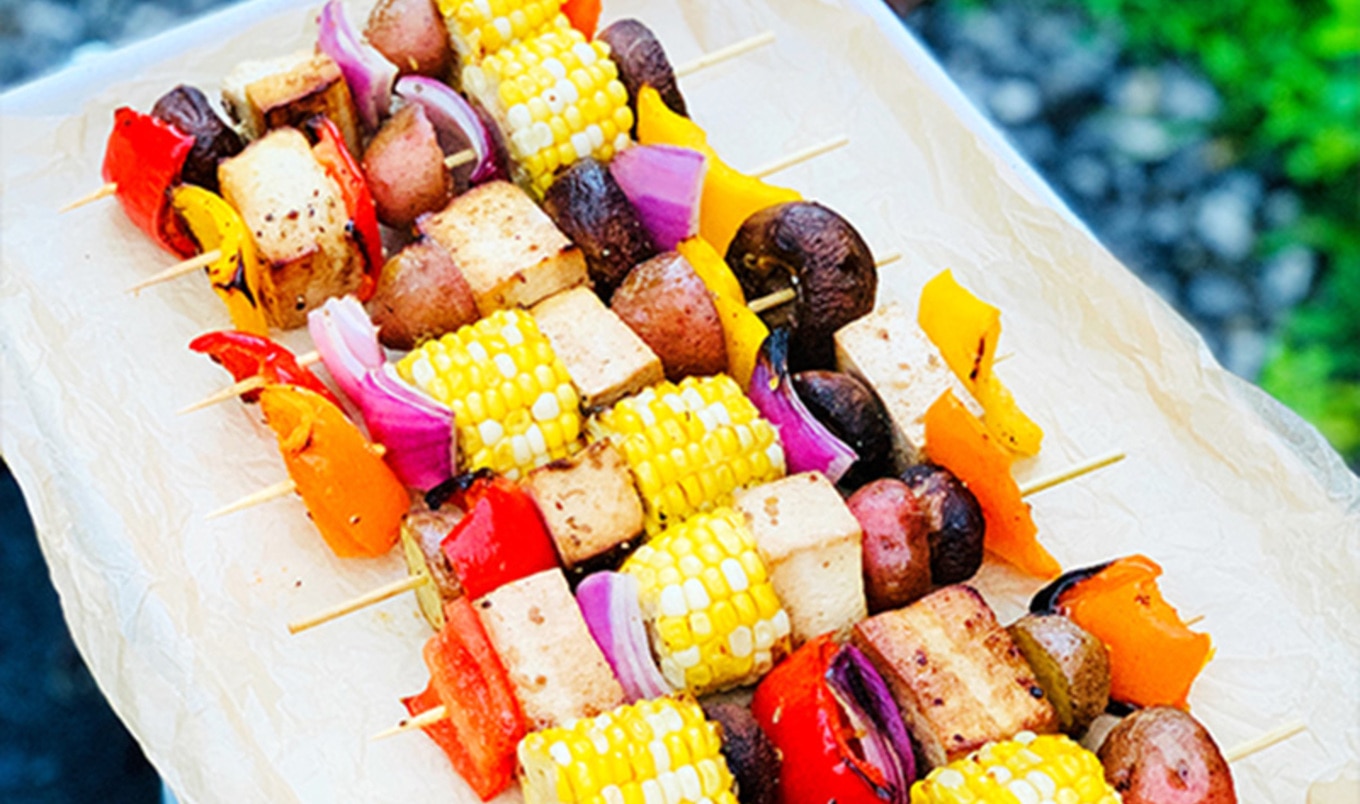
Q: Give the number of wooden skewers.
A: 8